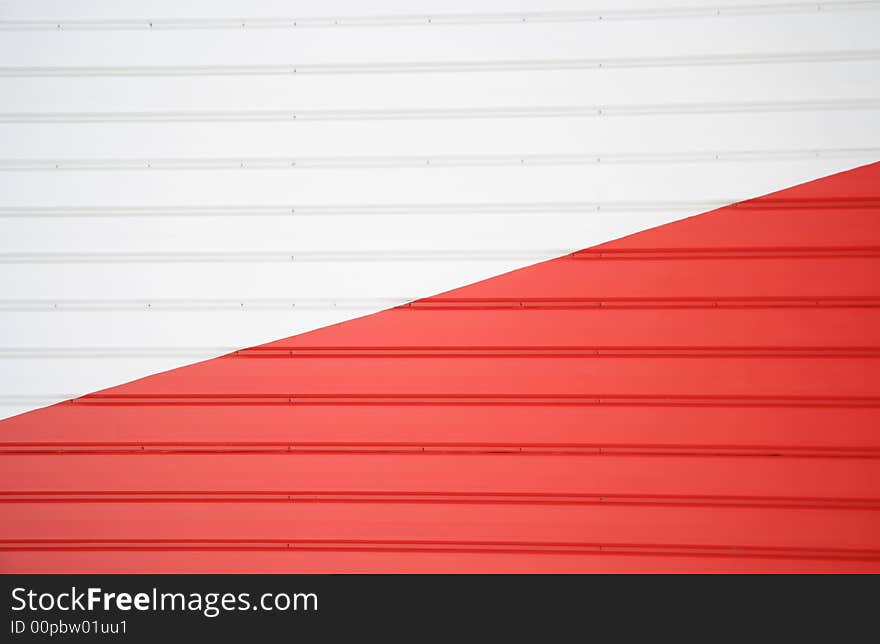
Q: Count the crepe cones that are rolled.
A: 0